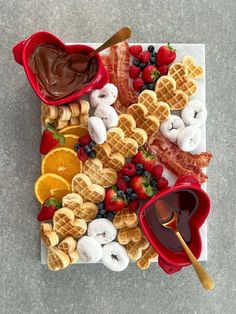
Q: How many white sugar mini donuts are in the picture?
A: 9